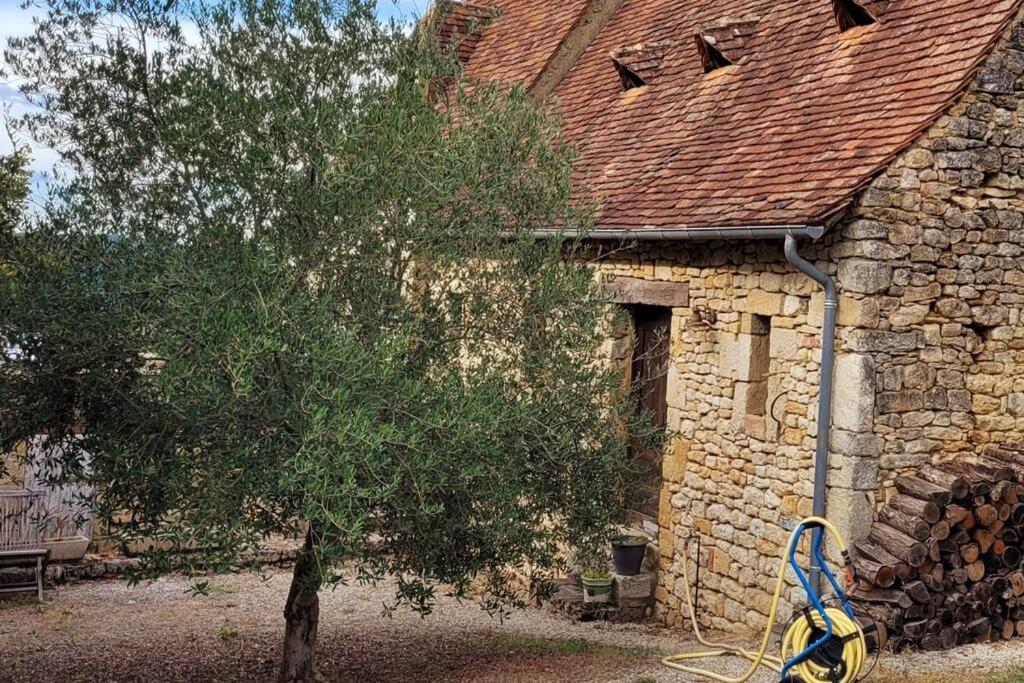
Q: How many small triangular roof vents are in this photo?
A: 3